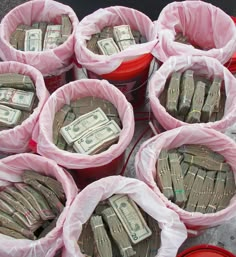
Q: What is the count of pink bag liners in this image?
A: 9